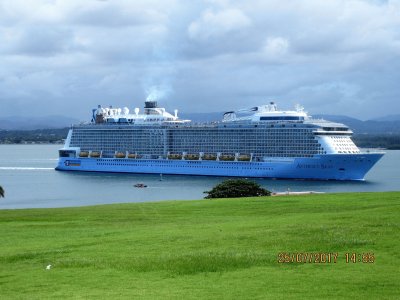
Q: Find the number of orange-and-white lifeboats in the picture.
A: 9